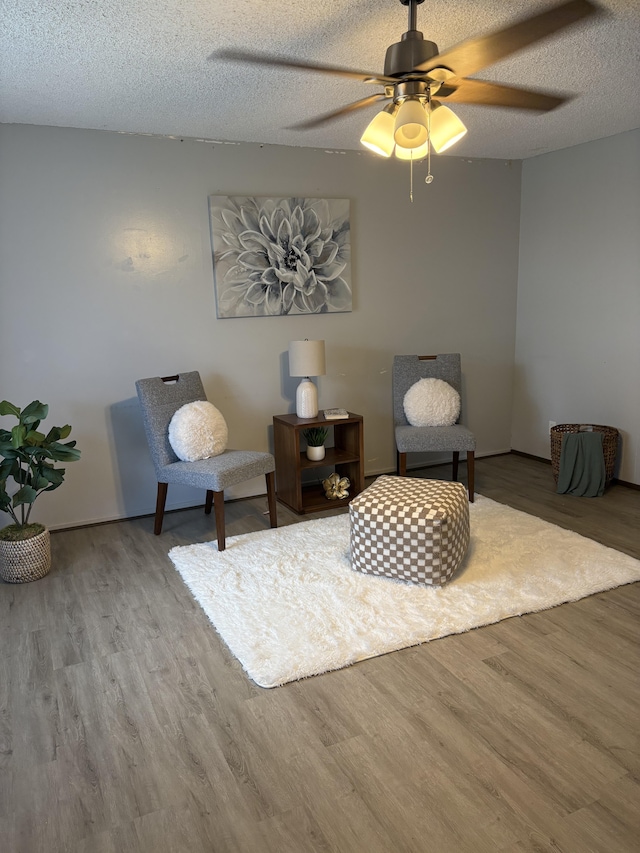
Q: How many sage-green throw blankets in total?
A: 1